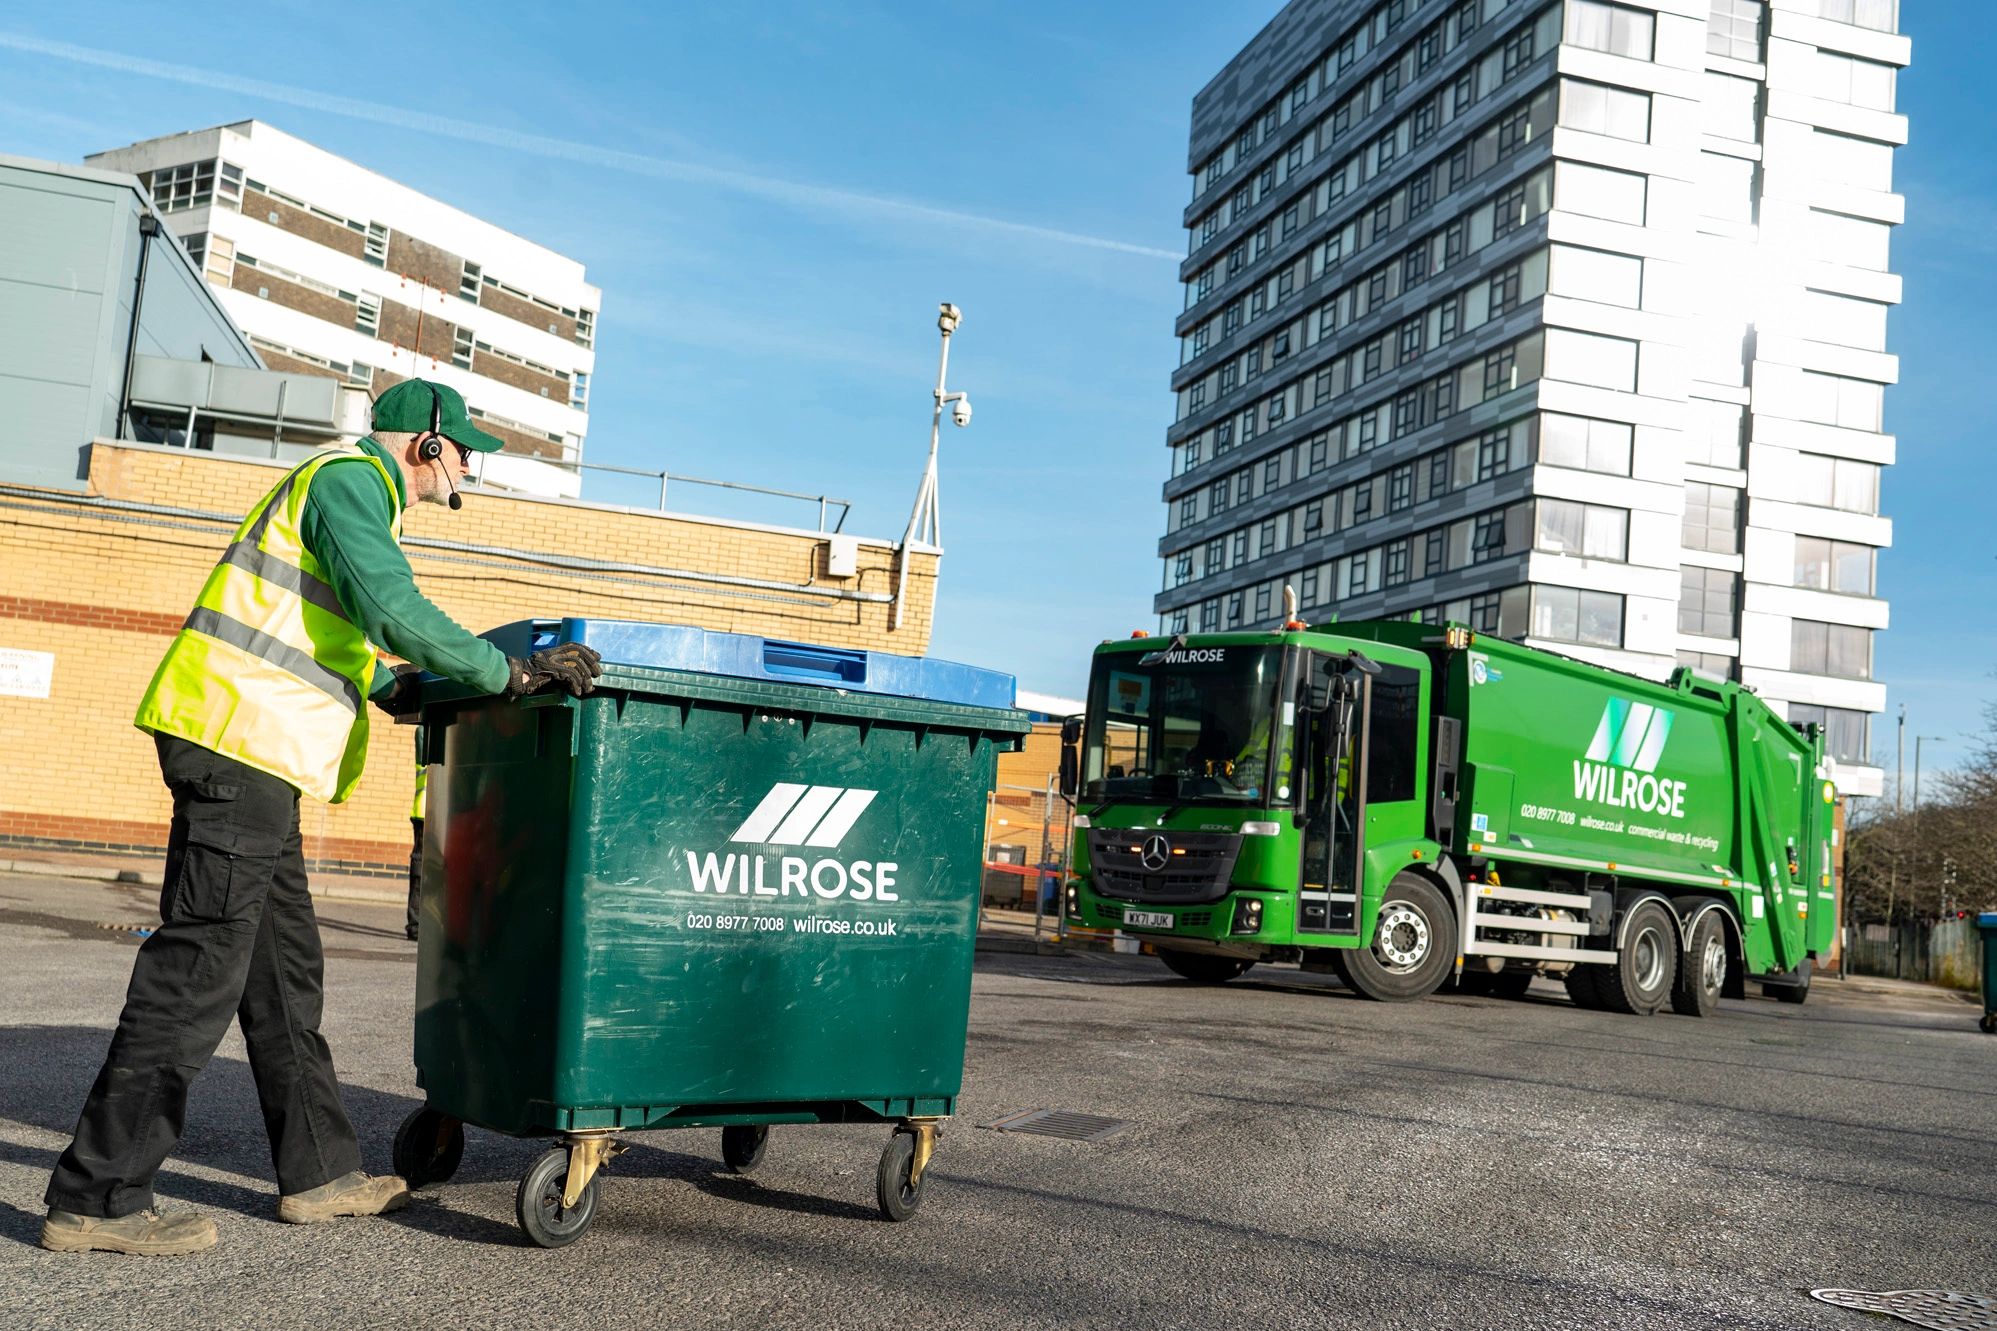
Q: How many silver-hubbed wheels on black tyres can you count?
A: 3